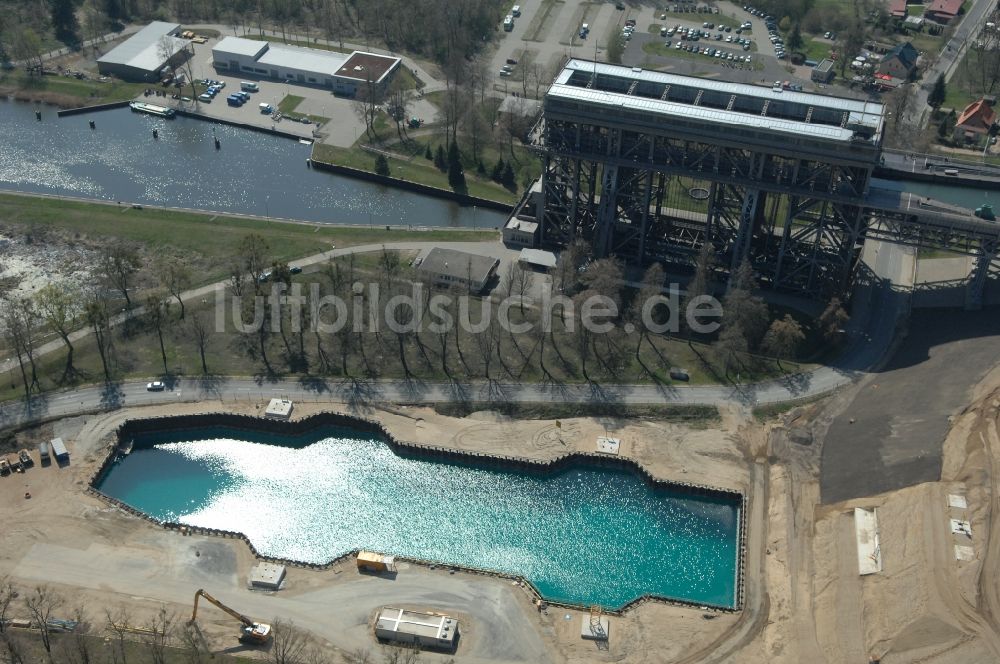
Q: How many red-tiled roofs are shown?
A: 3